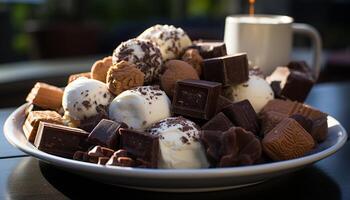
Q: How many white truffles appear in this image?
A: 6